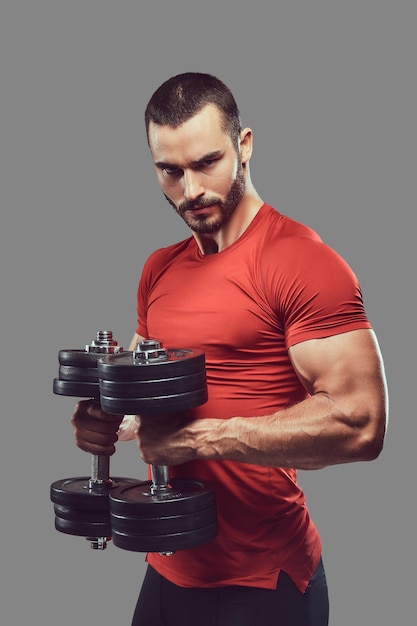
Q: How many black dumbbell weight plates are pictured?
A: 12